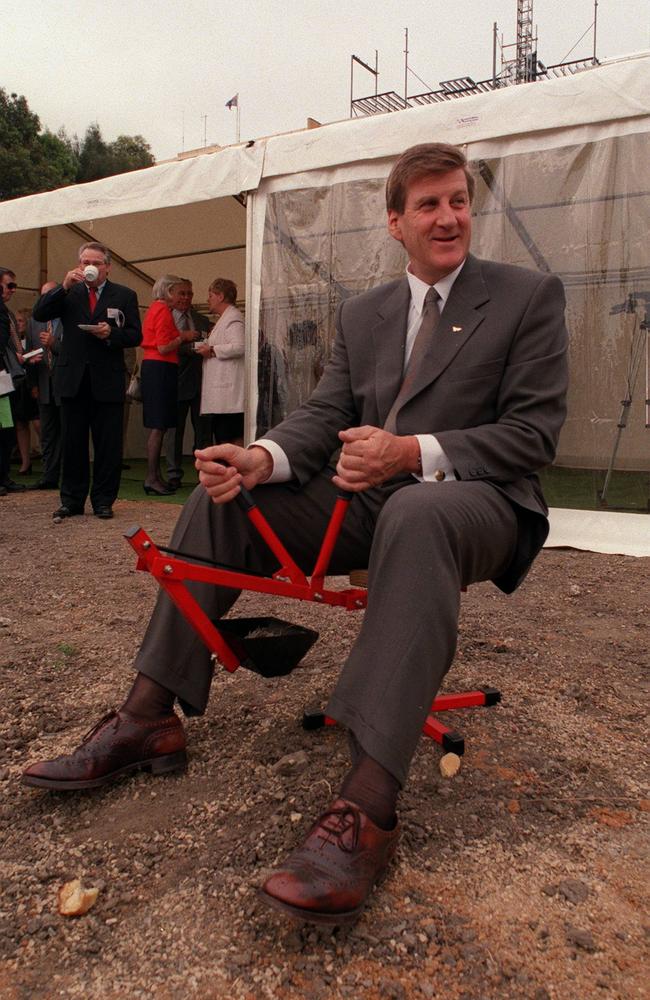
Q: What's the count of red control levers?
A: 2